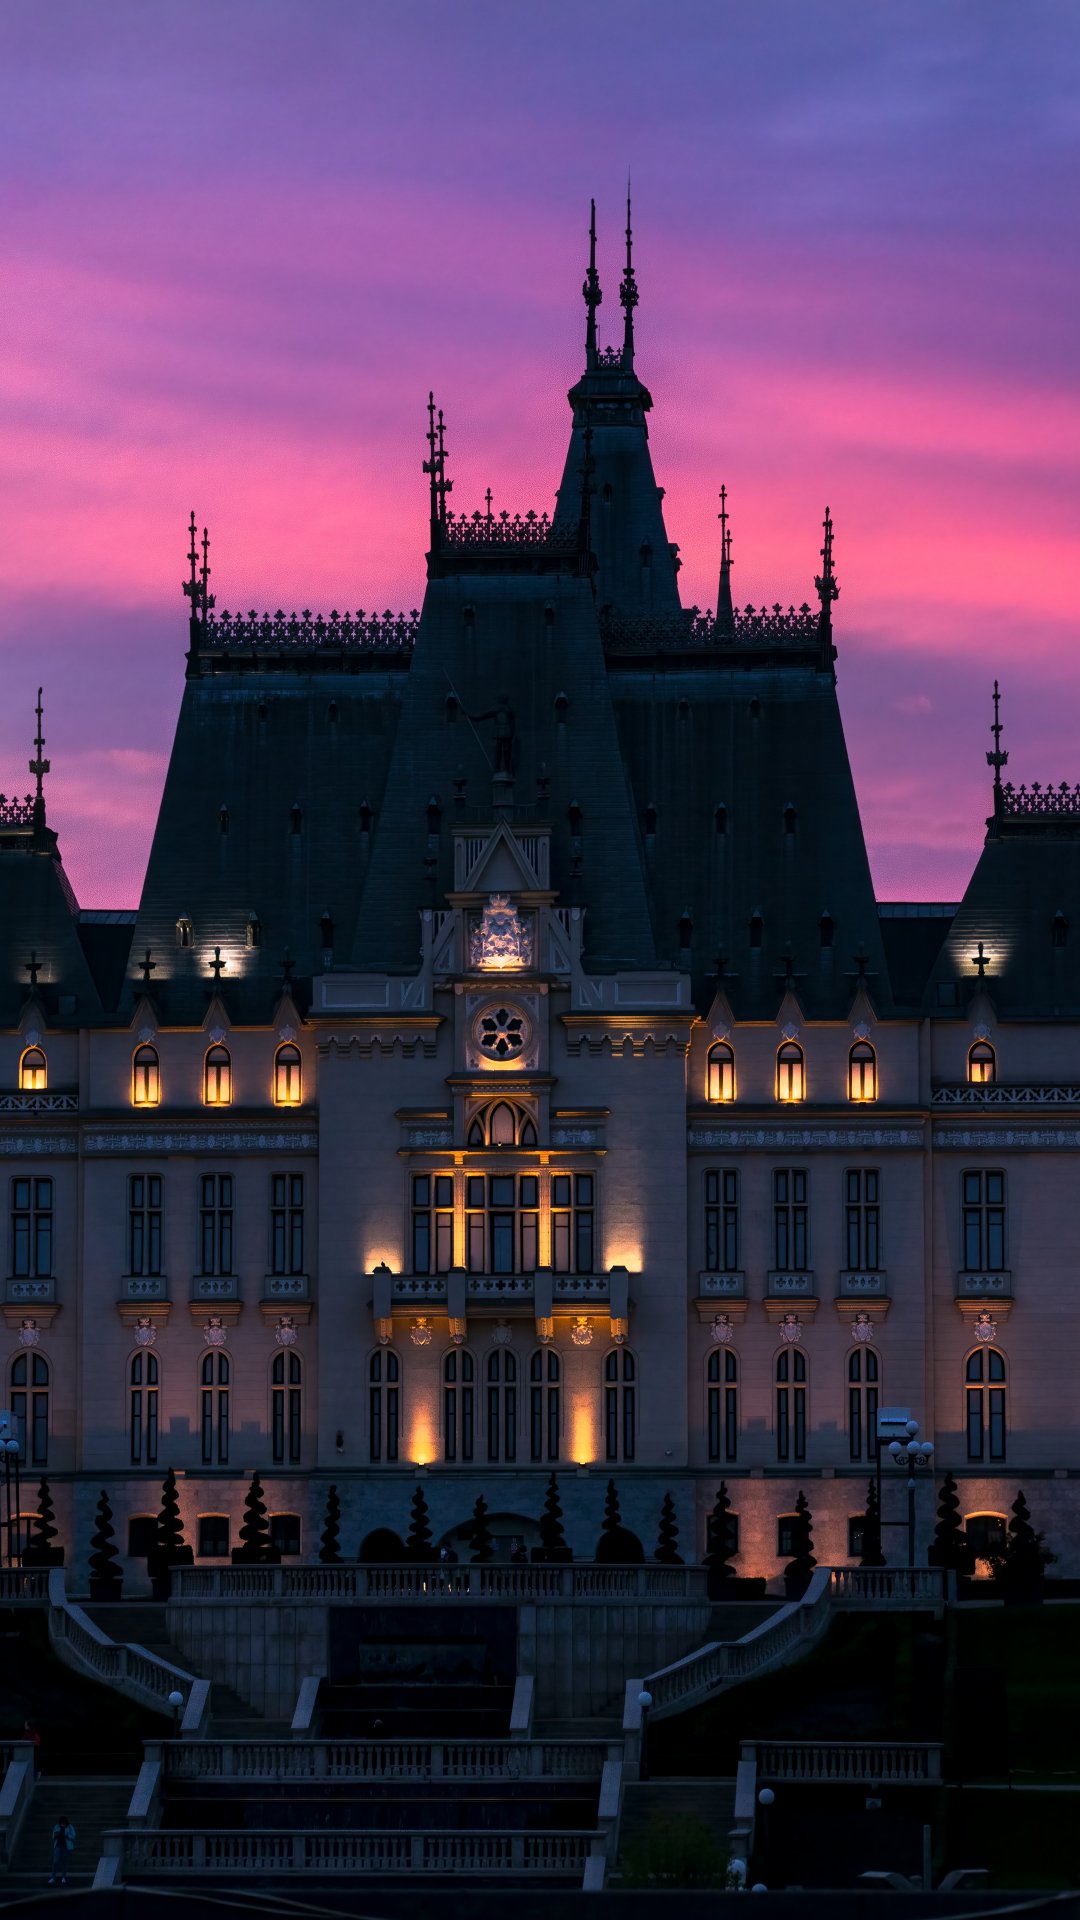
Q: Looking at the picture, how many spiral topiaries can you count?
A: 15